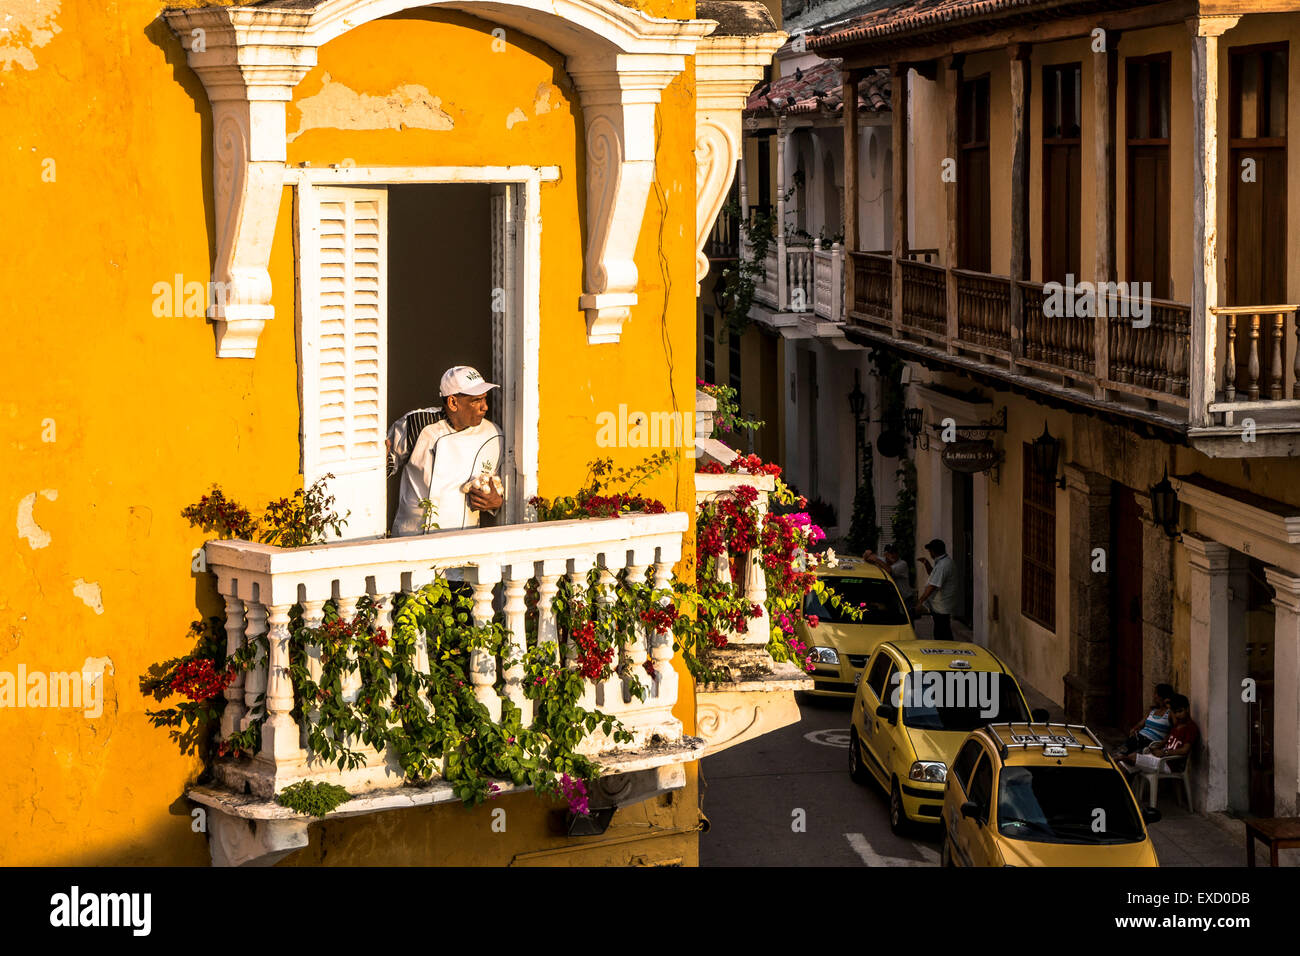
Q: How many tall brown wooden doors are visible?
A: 4